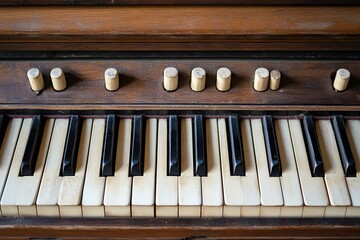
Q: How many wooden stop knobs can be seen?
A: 9